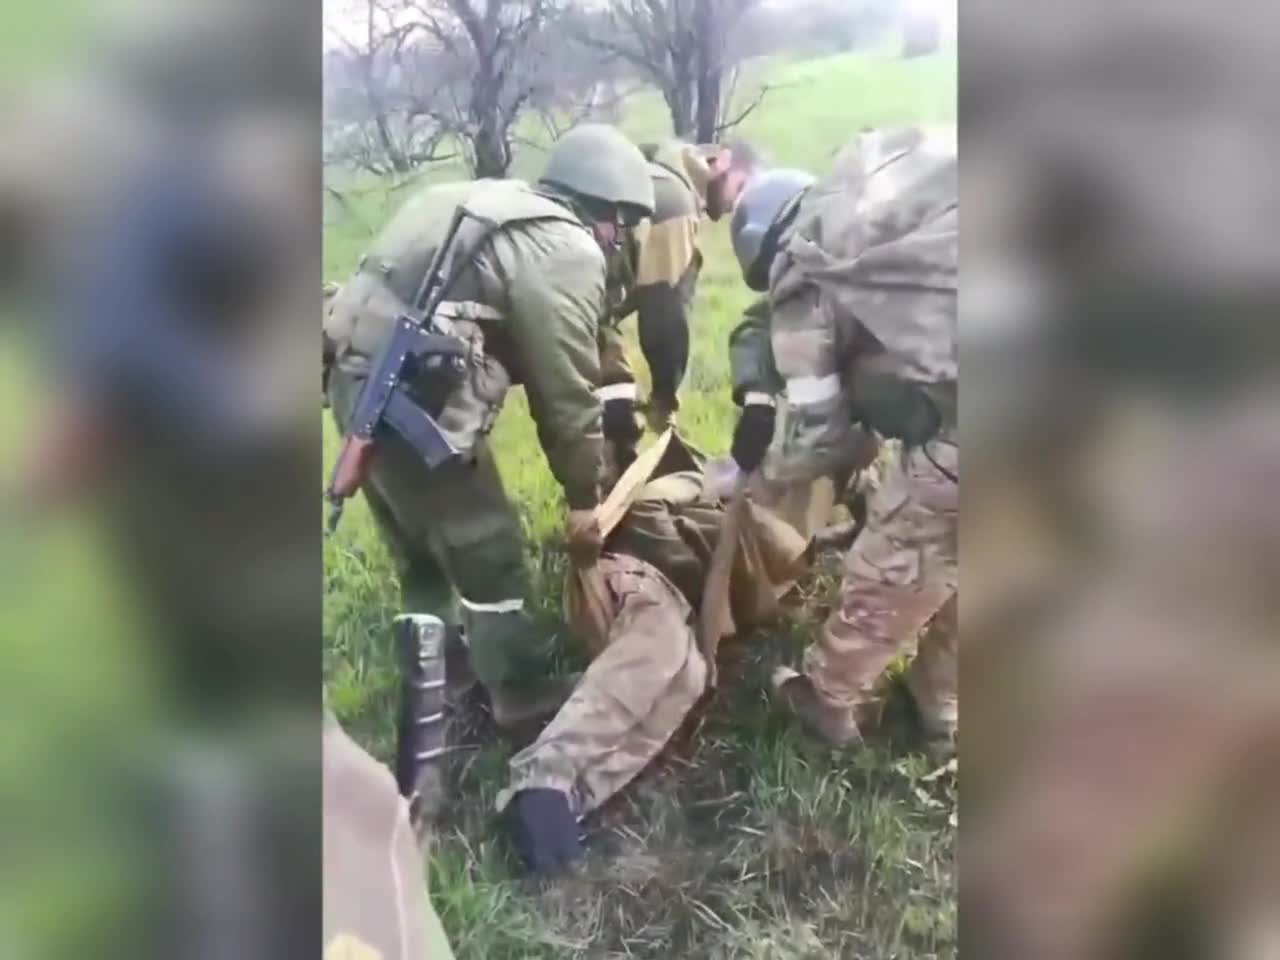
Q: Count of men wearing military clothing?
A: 4